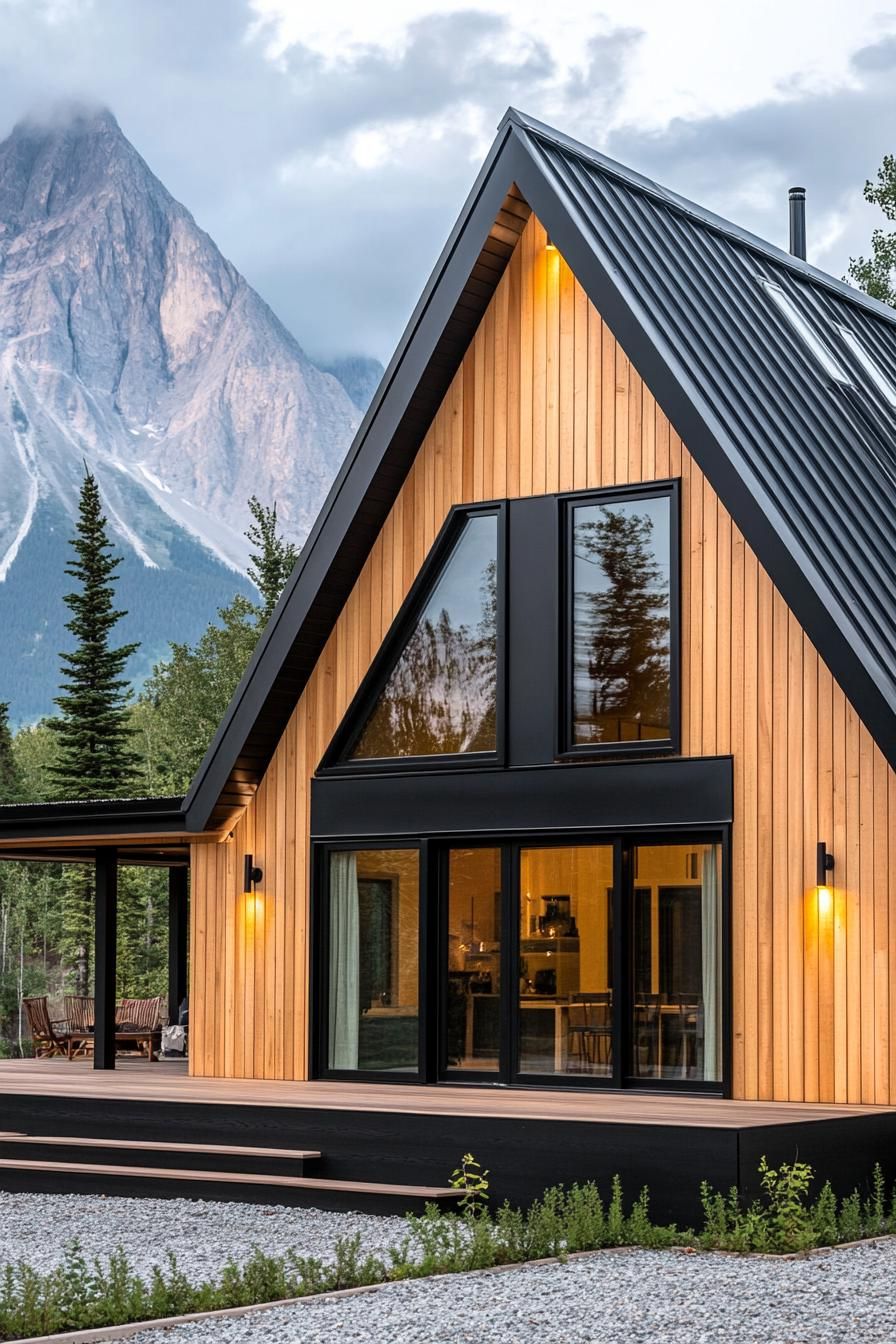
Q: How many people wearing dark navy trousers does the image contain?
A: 0